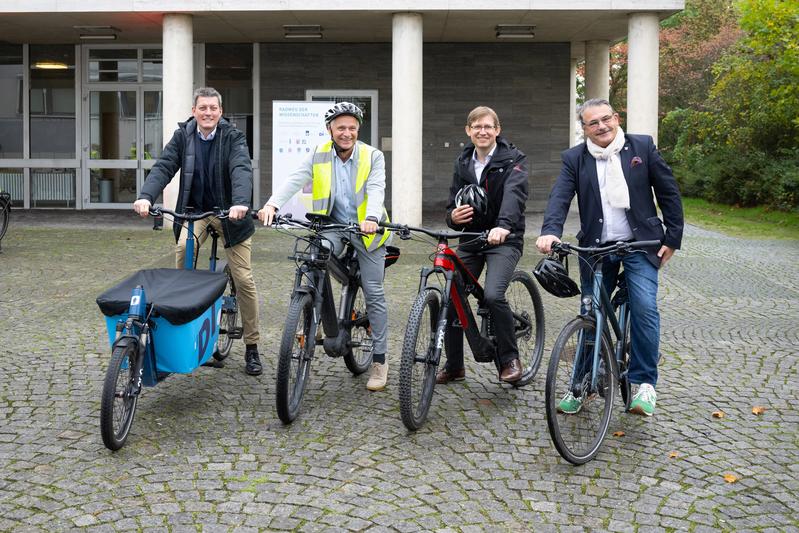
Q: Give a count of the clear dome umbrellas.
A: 0